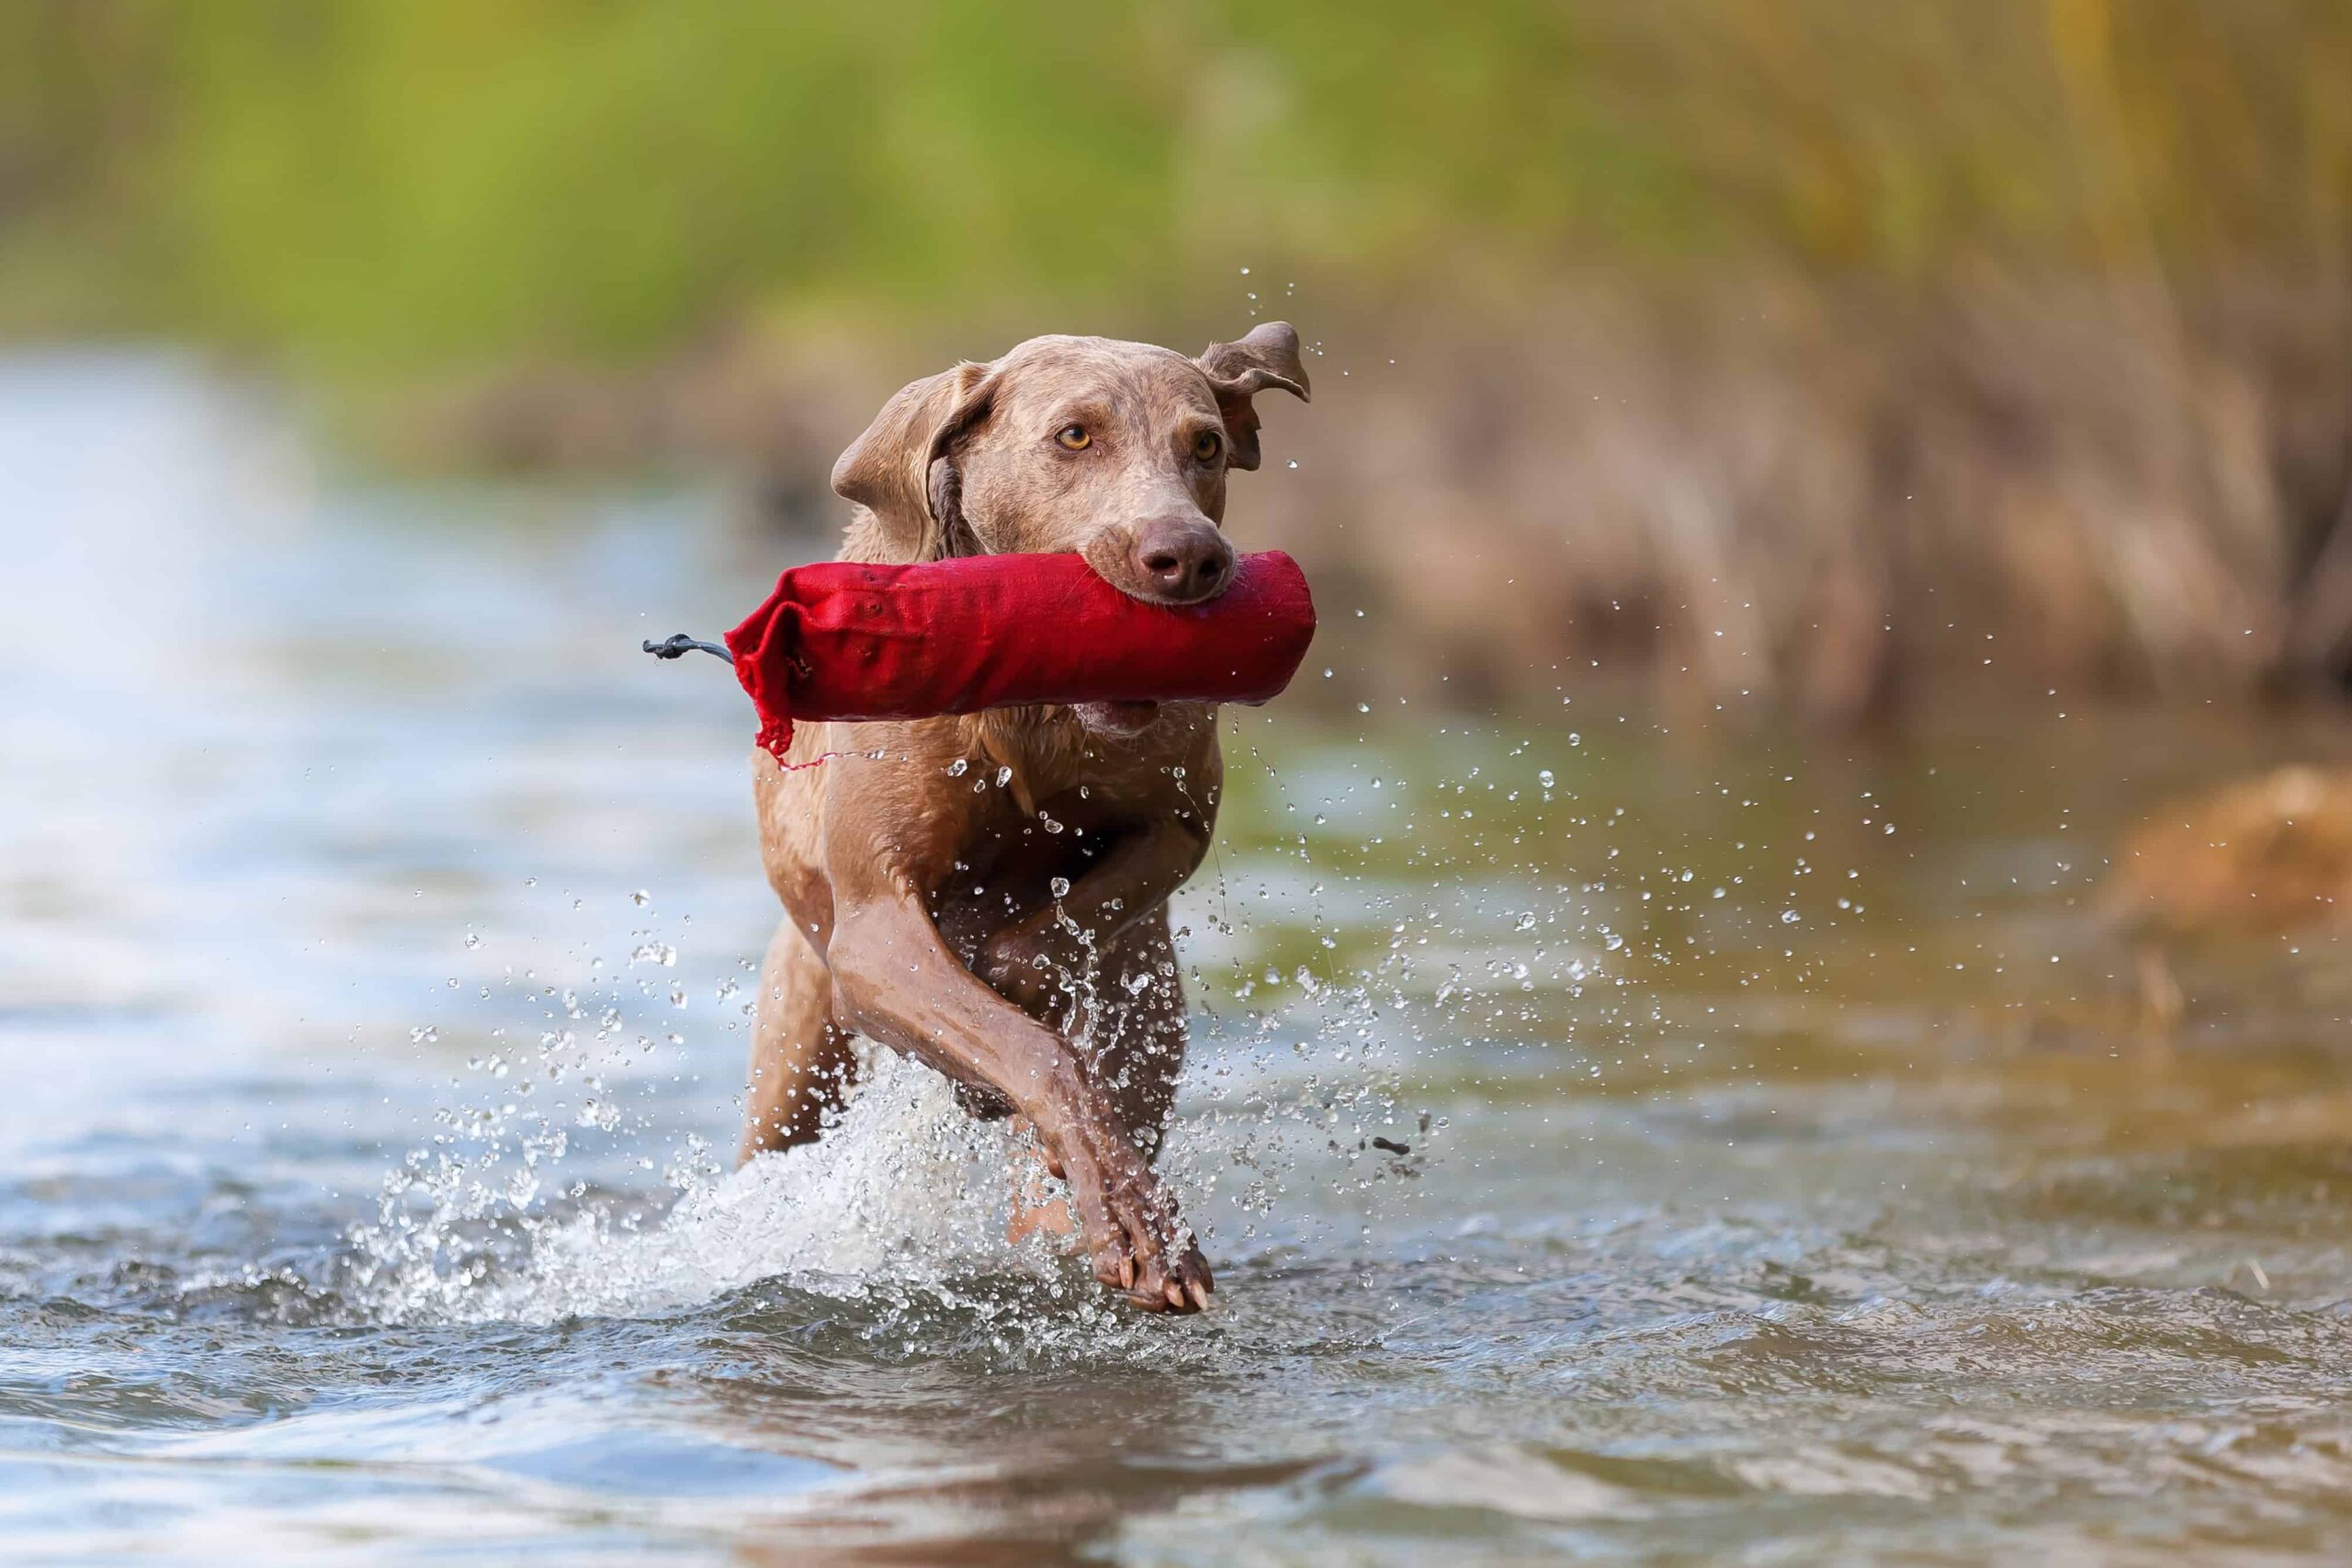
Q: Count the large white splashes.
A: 1